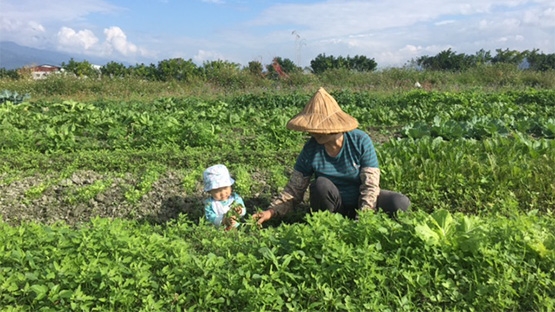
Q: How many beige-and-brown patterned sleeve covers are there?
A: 2